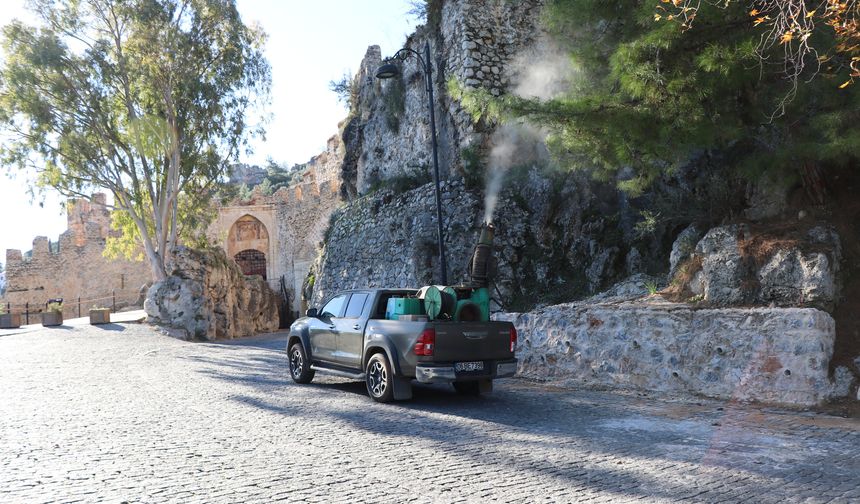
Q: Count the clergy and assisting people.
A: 0